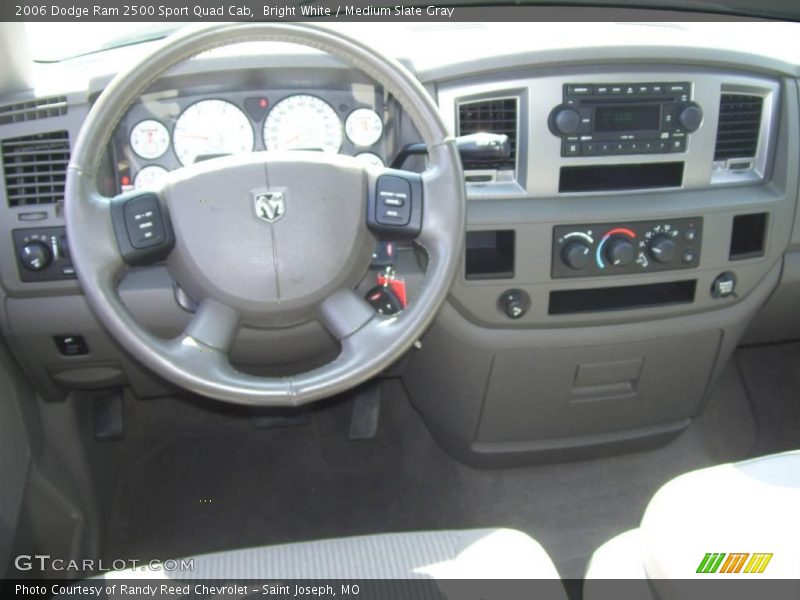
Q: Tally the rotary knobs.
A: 6